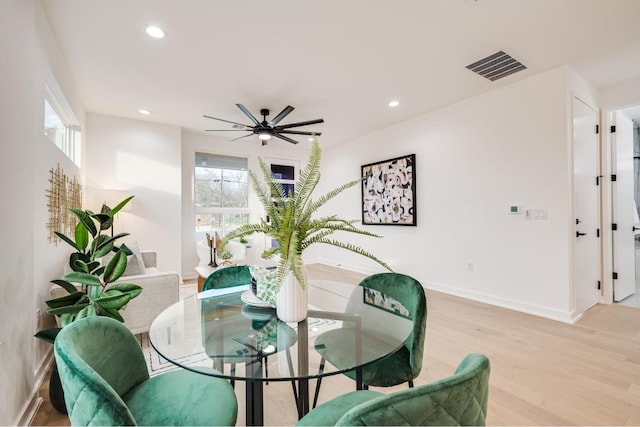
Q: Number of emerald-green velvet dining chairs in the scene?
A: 4